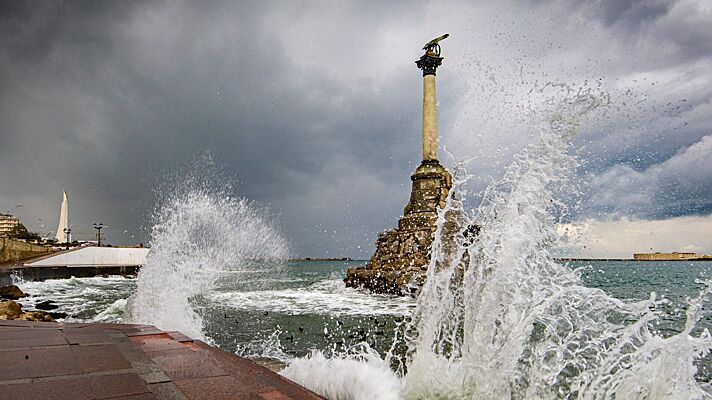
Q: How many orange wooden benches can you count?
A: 0